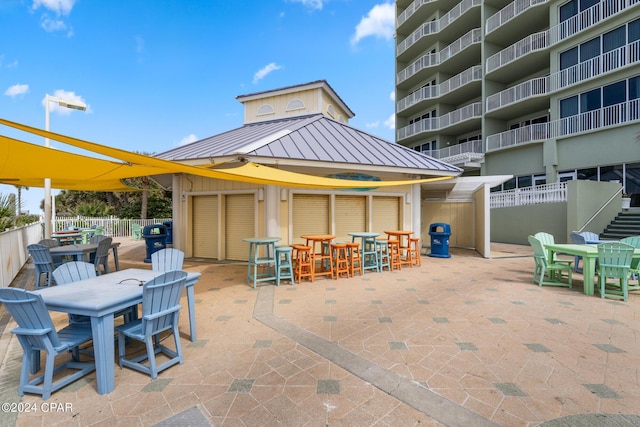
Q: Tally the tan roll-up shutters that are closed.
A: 5